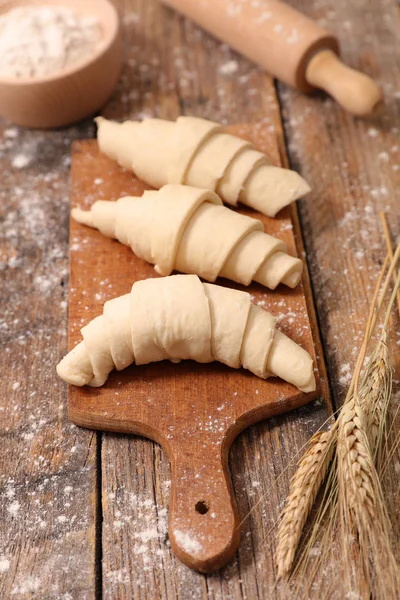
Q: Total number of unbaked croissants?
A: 3